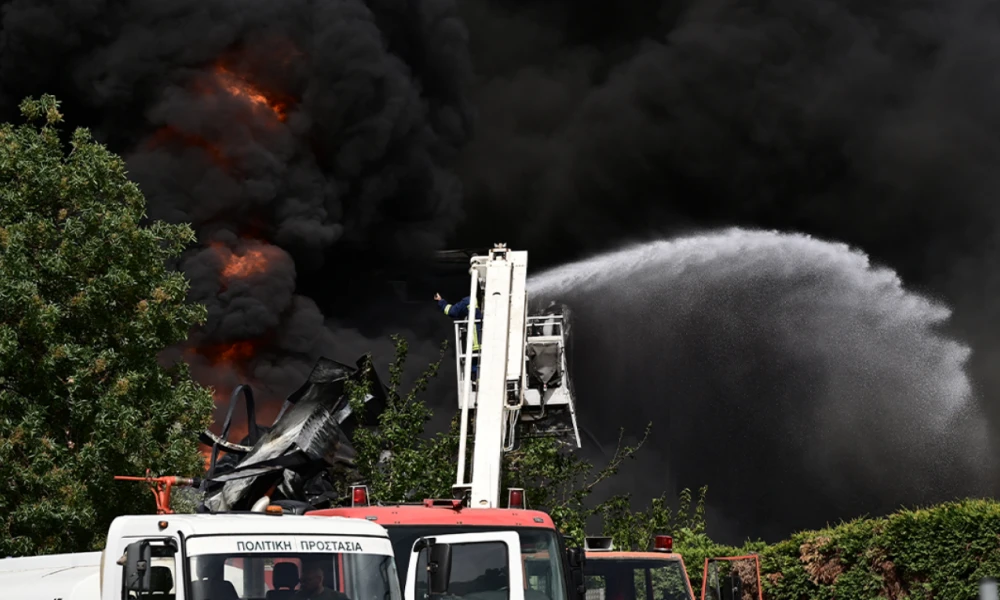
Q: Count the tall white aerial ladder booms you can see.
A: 1